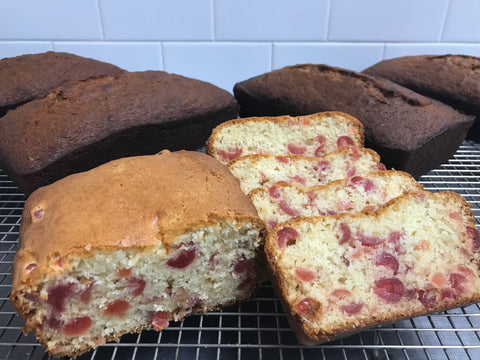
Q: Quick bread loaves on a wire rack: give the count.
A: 5